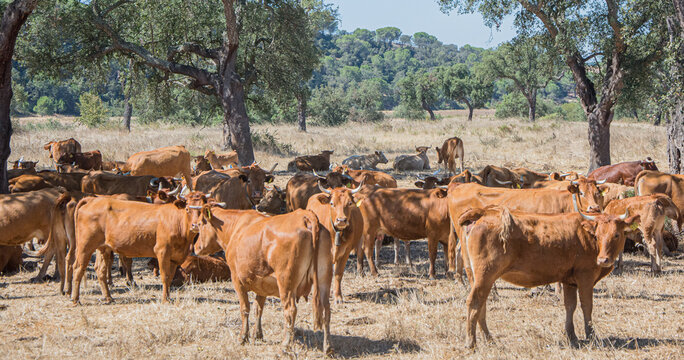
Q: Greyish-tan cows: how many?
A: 2